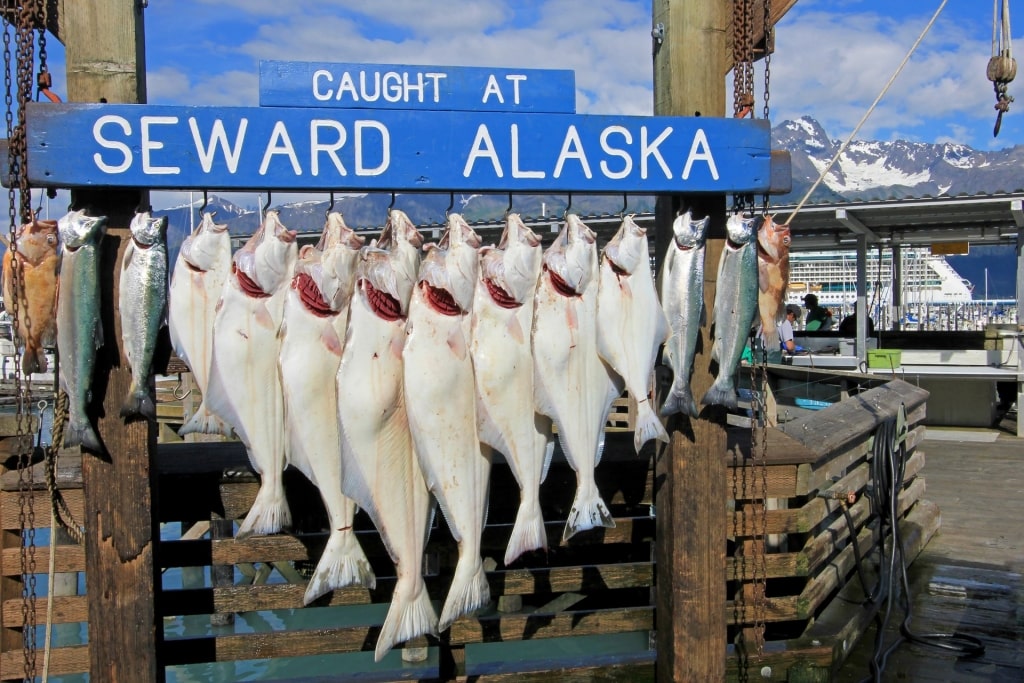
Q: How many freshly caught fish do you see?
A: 14